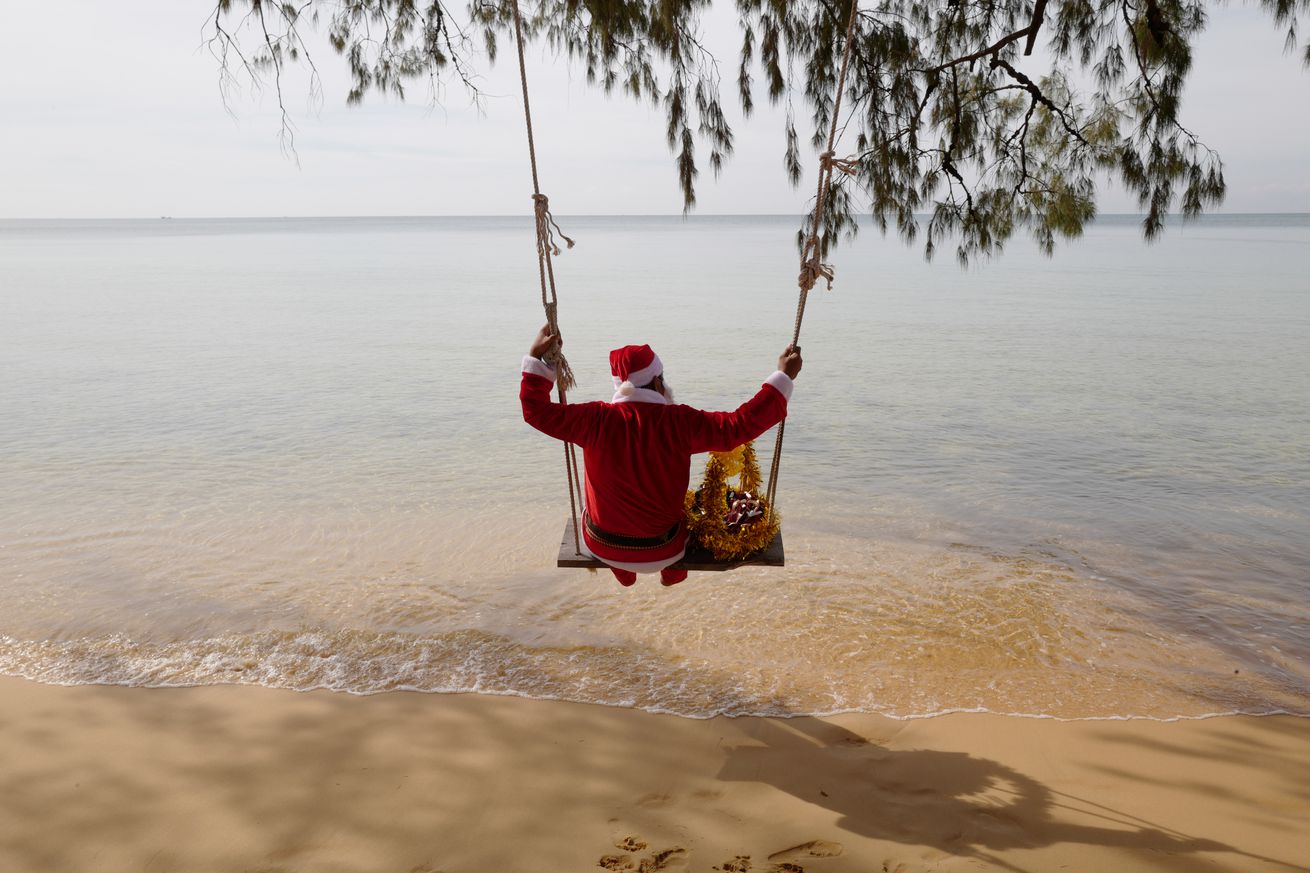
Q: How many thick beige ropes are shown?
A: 2